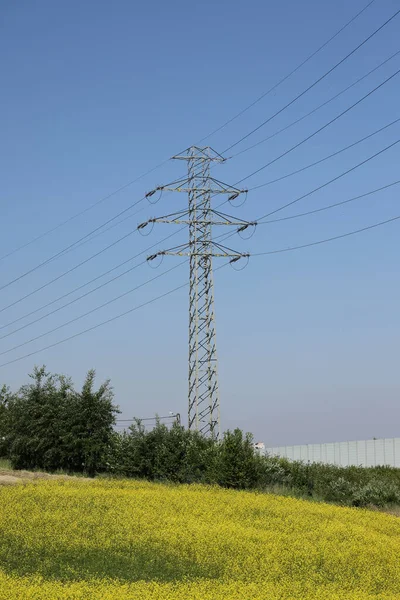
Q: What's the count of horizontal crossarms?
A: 4